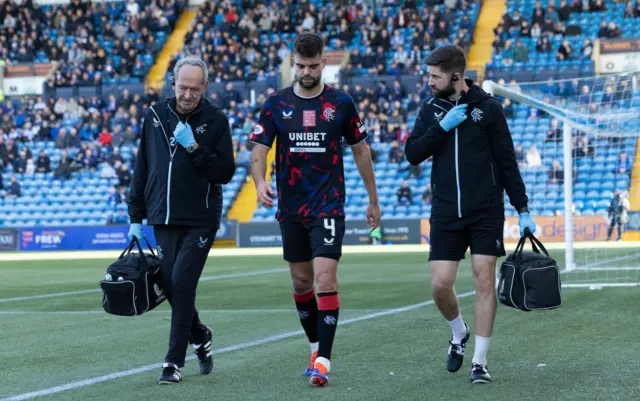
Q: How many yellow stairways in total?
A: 4